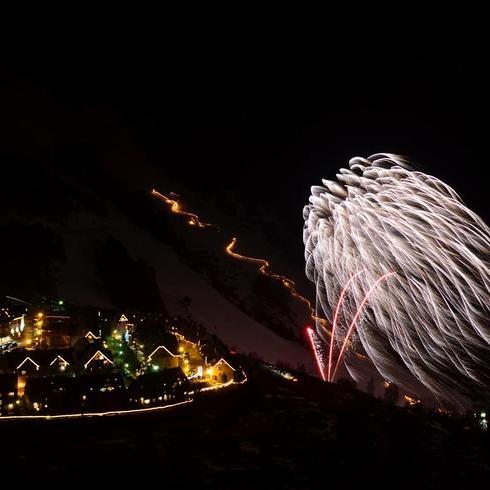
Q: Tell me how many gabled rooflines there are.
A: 7